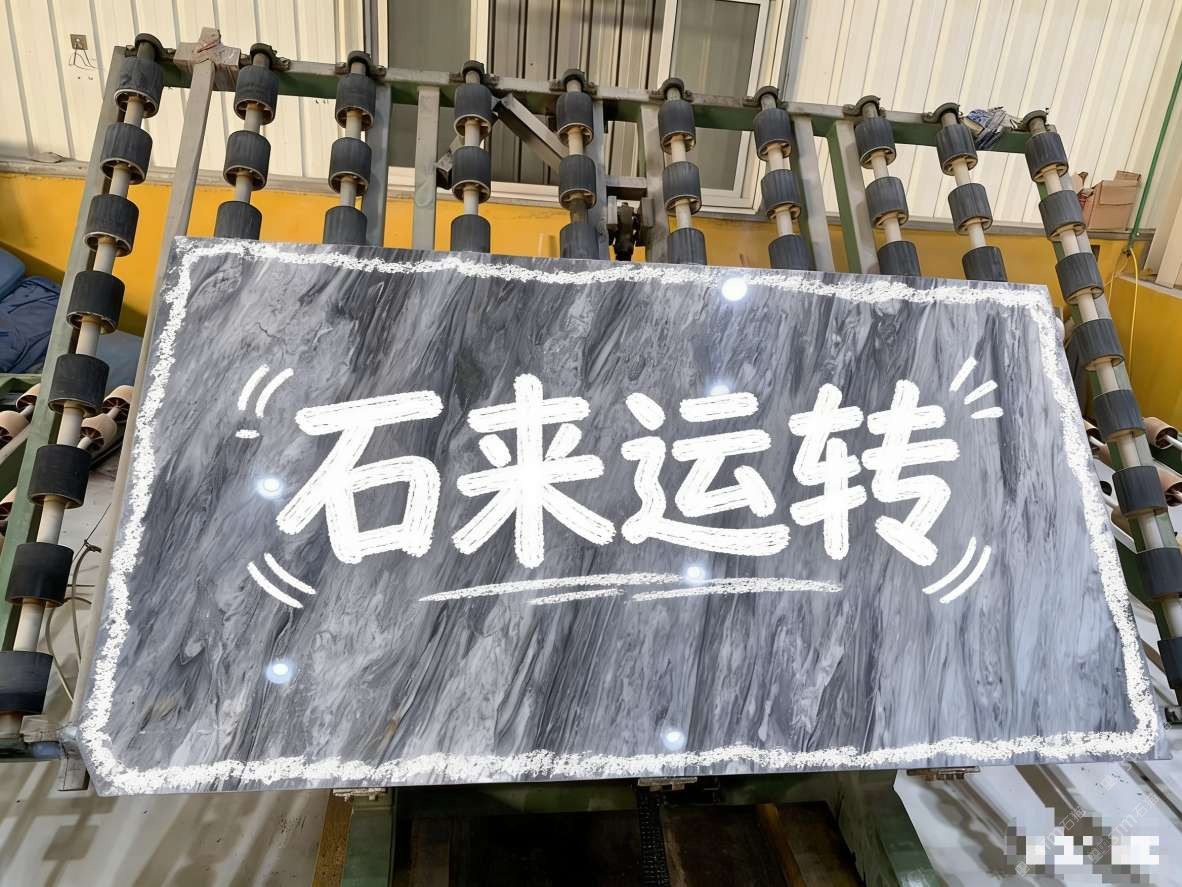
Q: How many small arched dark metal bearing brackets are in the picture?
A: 10